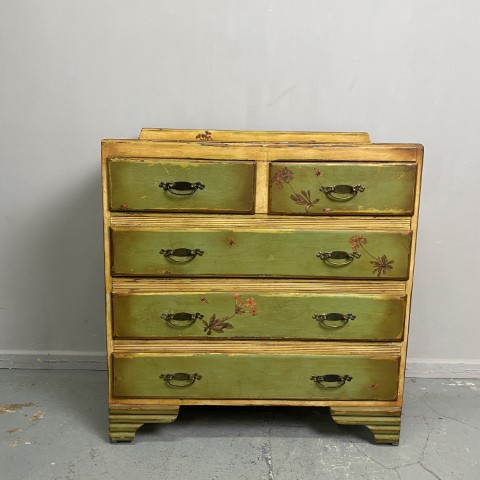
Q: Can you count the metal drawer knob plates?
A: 8